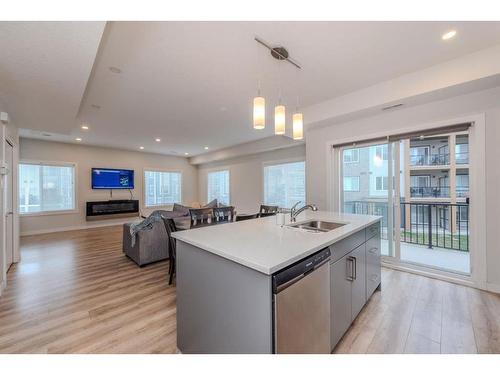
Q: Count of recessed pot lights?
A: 7